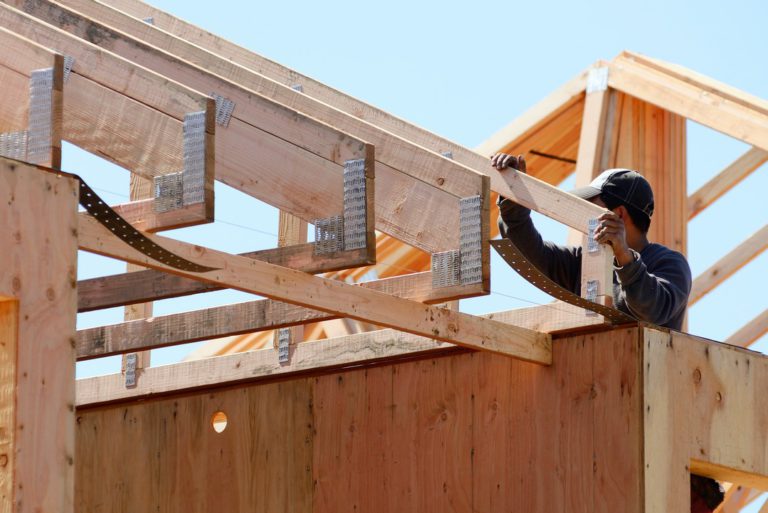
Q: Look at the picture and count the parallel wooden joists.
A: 5